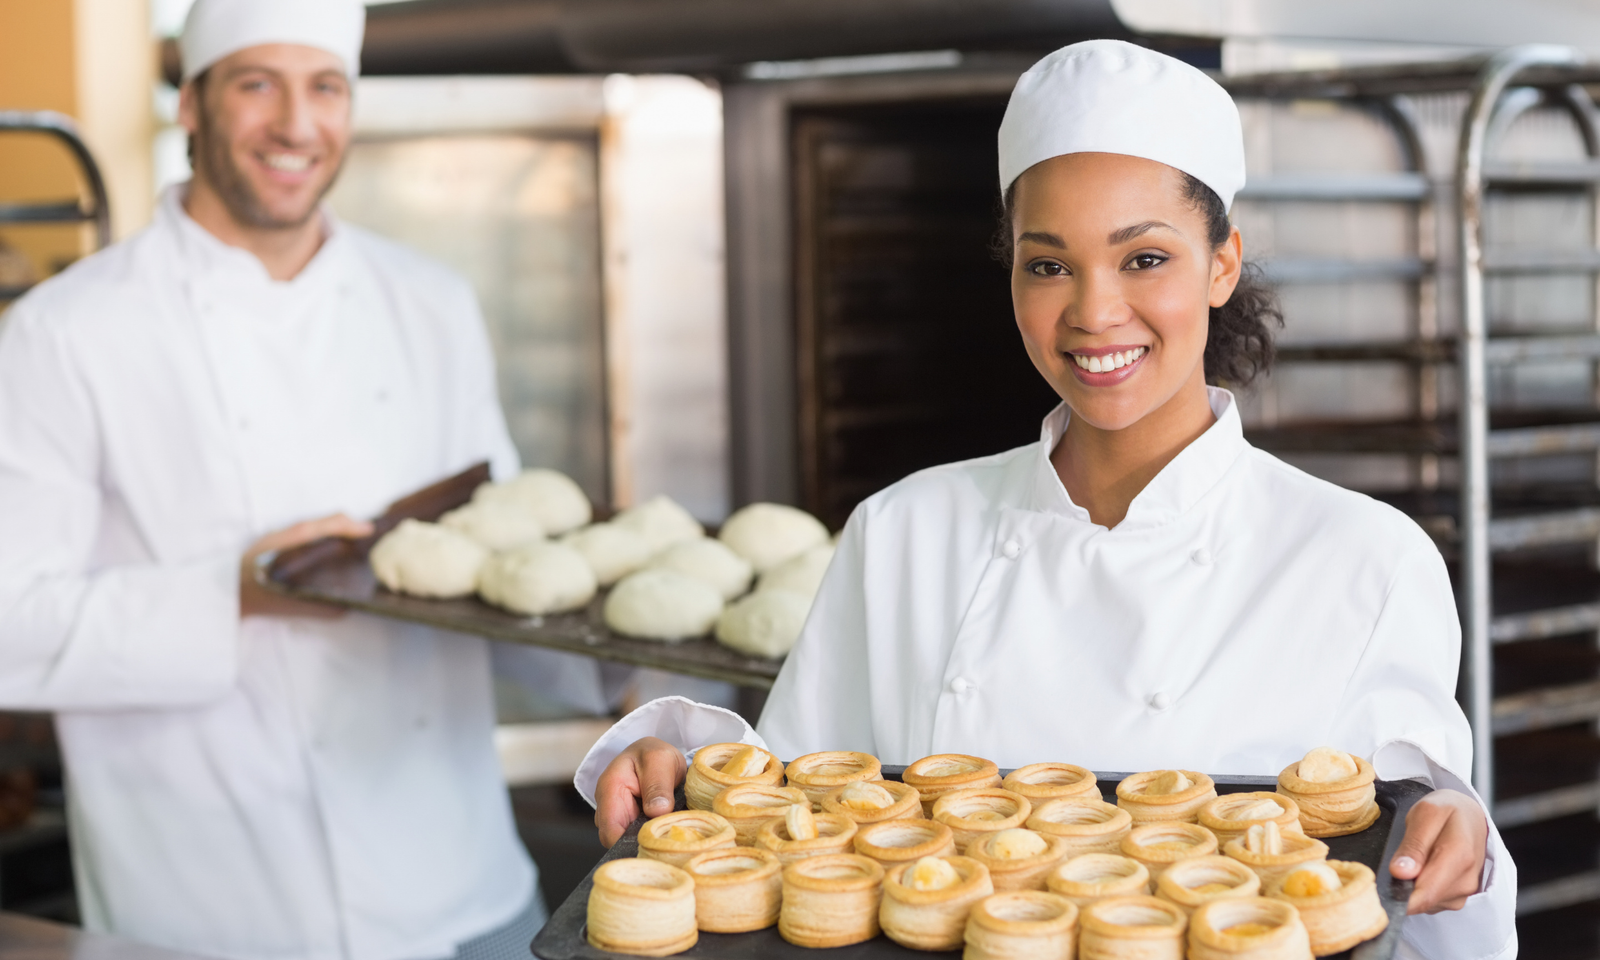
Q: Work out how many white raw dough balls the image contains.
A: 11